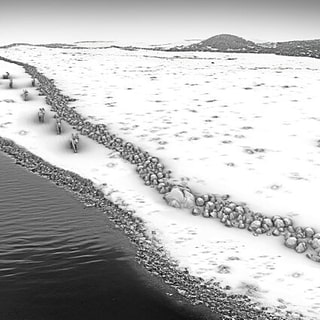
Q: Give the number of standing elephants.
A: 0